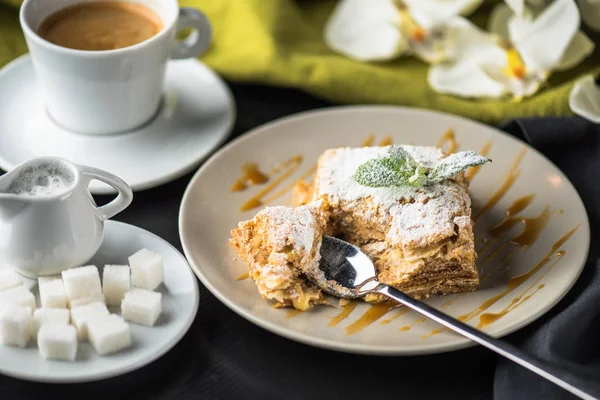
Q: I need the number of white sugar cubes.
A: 12